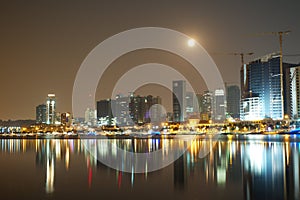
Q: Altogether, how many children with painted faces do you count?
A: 0